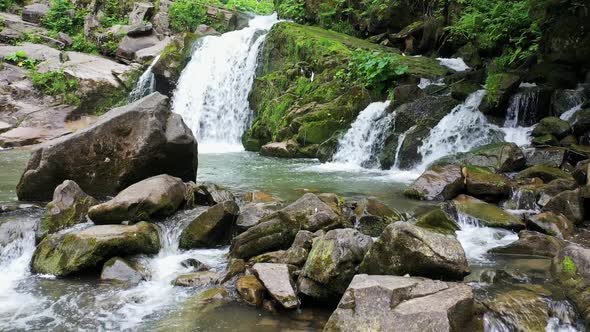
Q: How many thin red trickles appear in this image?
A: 0